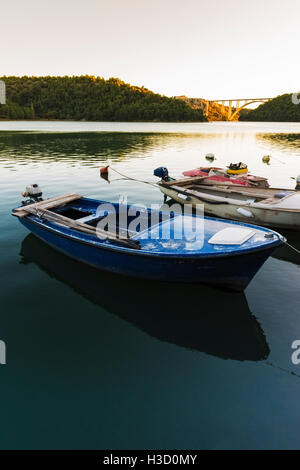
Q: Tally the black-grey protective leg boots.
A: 0